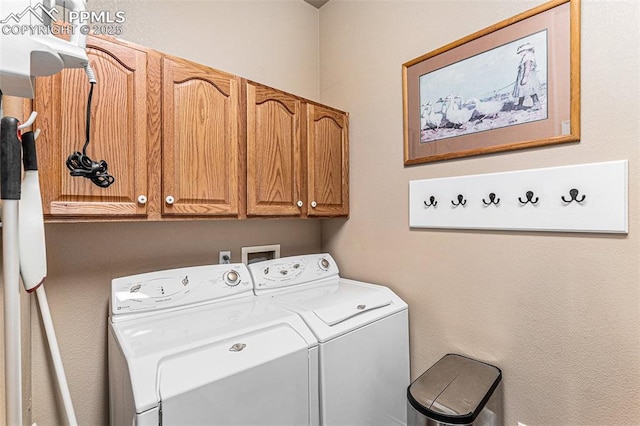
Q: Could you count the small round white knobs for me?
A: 4